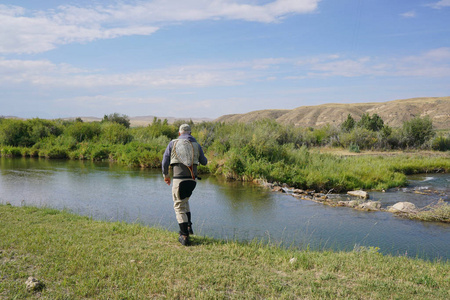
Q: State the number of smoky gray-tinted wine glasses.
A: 0